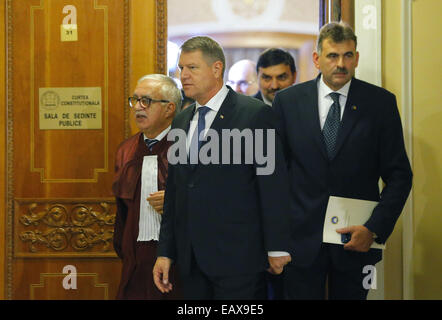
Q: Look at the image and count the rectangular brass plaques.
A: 2